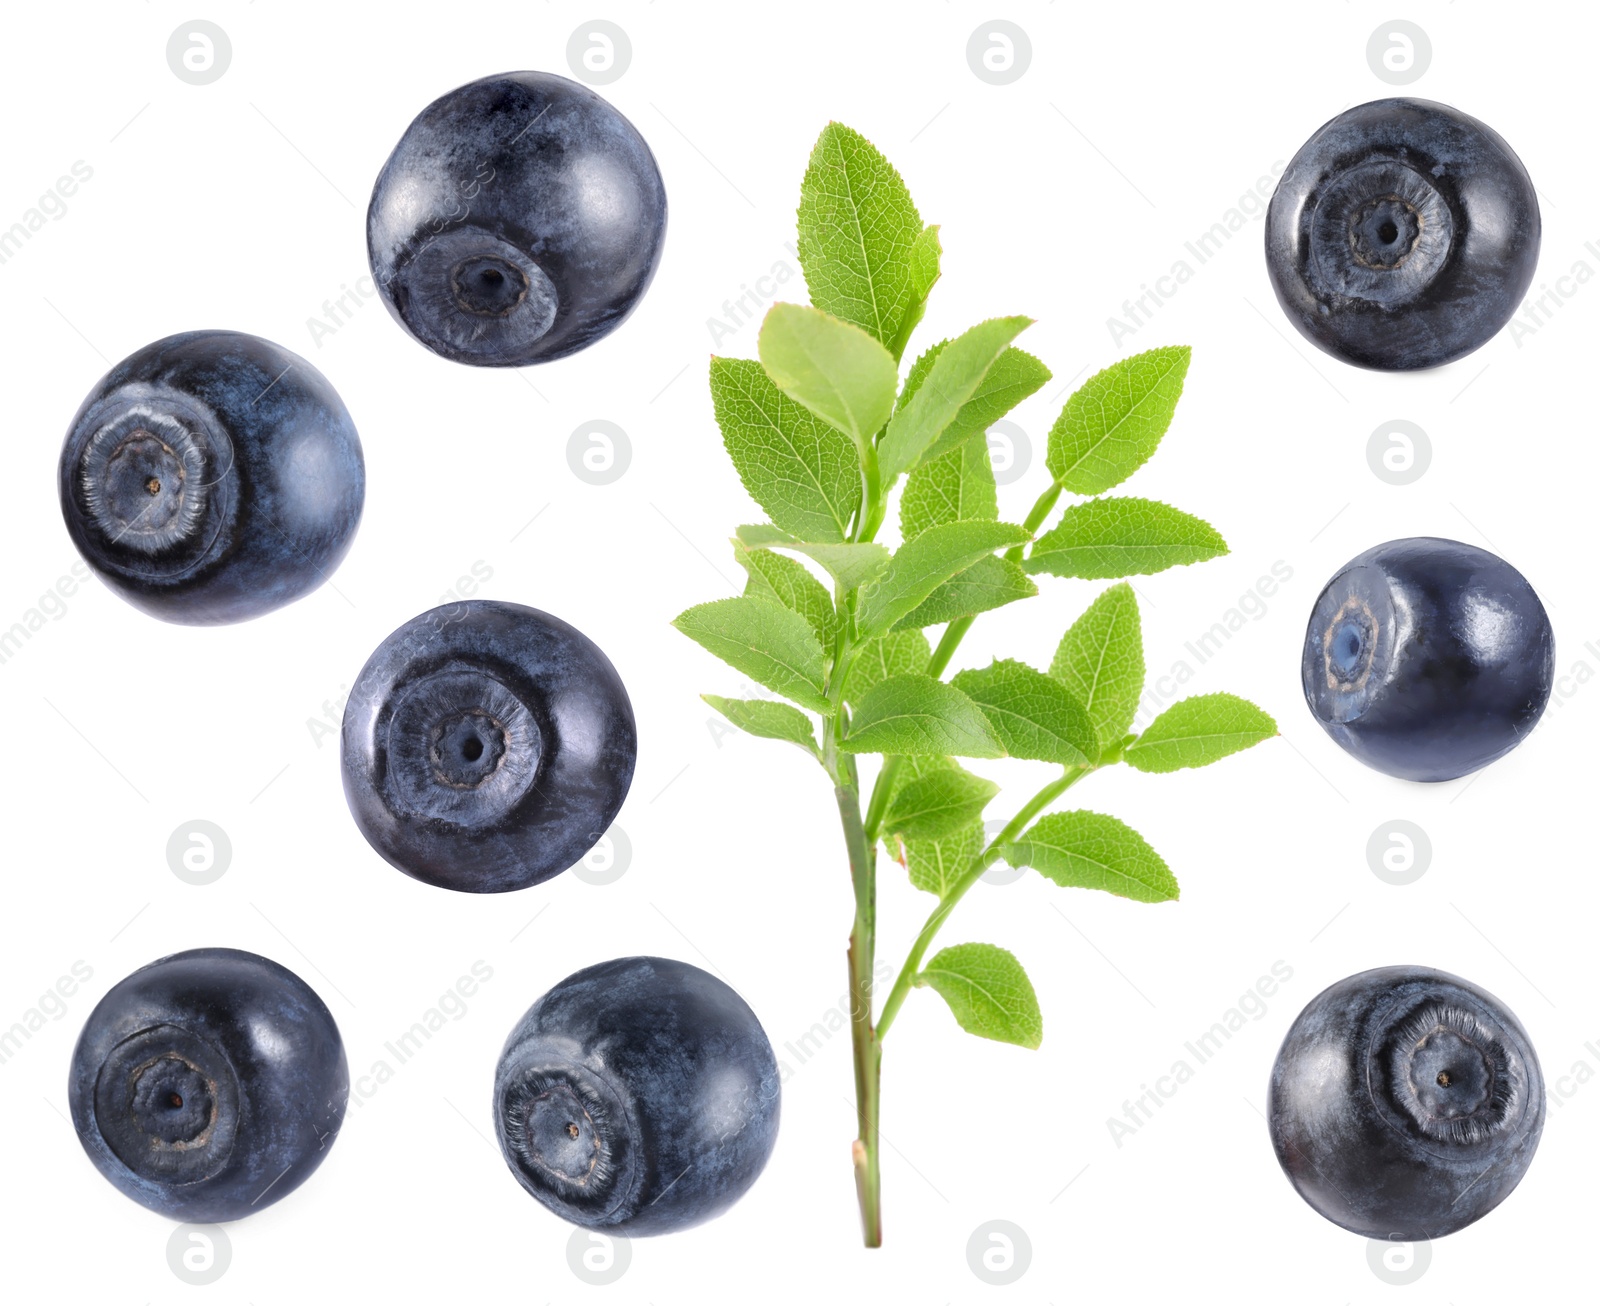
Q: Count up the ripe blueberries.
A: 8